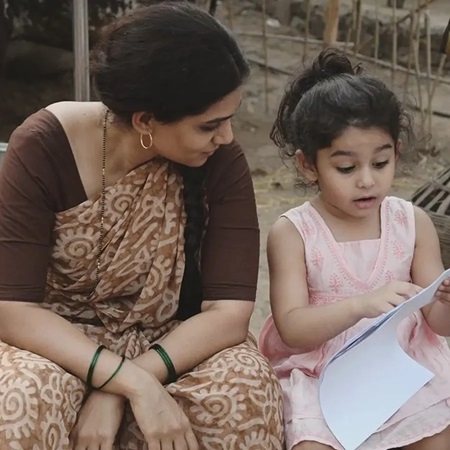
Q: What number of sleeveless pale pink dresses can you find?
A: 1